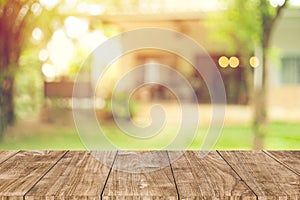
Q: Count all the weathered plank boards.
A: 7